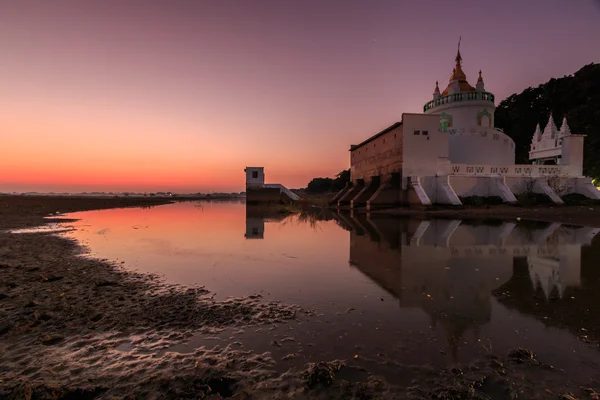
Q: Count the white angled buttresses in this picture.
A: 5